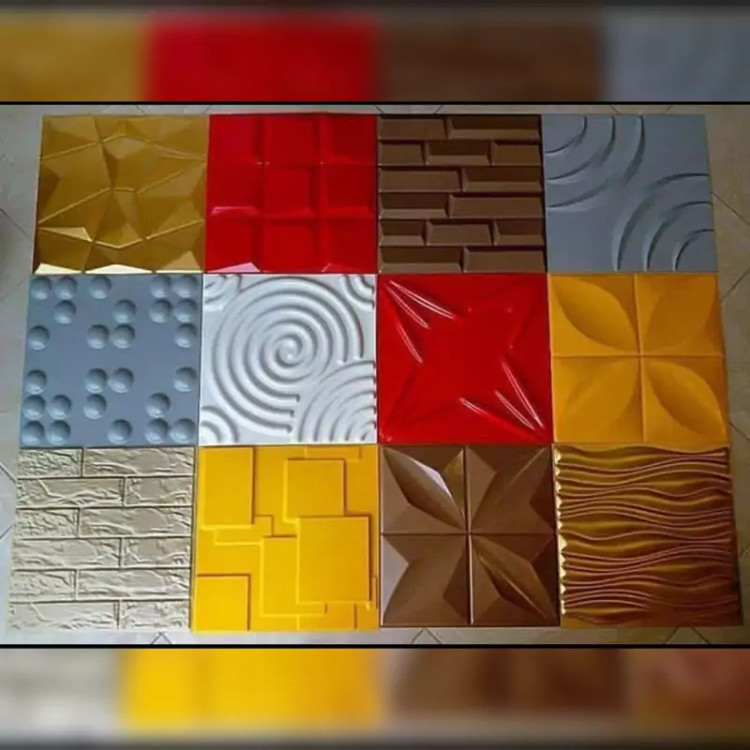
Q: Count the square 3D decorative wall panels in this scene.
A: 12